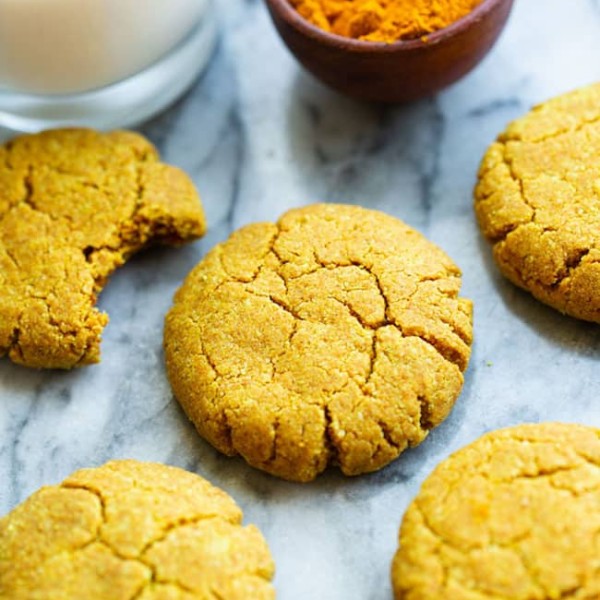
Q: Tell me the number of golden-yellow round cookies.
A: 5